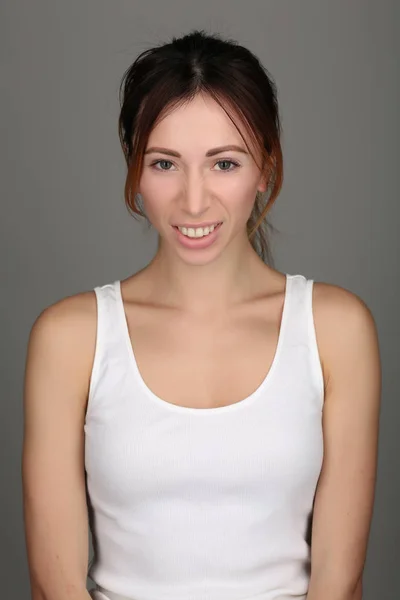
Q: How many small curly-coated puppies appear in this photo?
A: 0